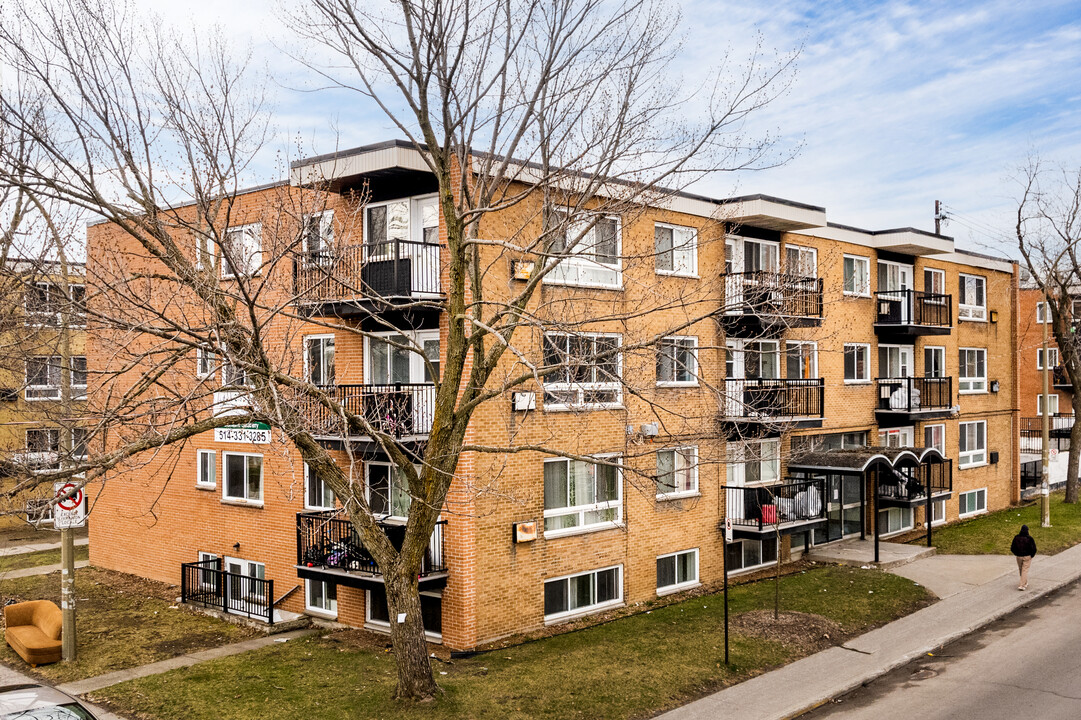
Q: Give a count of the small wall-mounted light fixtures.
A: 1